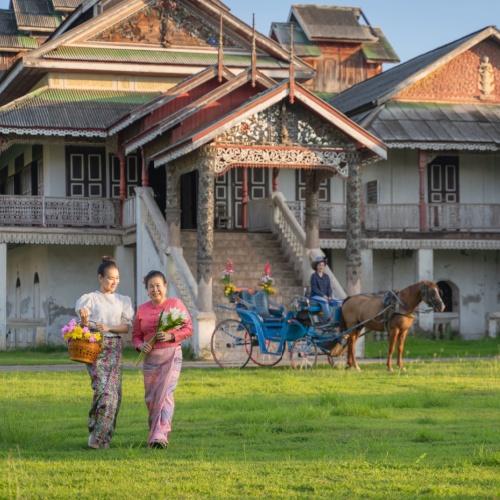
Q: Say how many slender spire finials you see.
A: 3